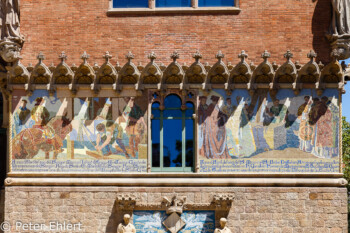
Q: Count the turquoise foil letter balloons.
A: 0